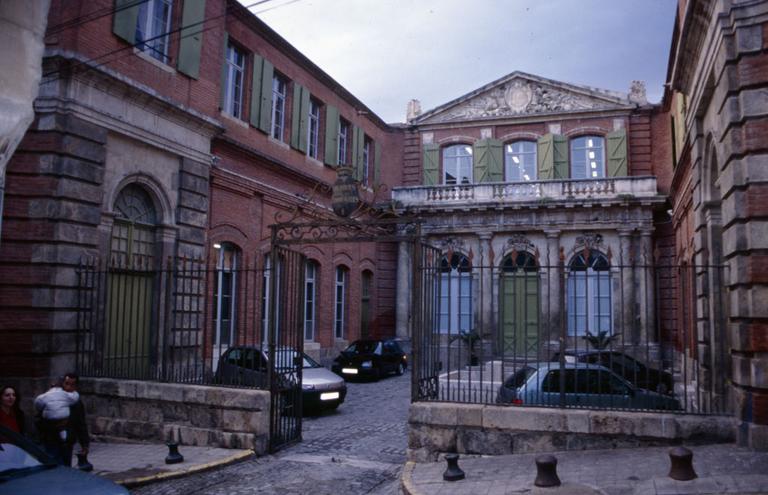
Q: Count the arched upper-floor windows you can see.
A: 3